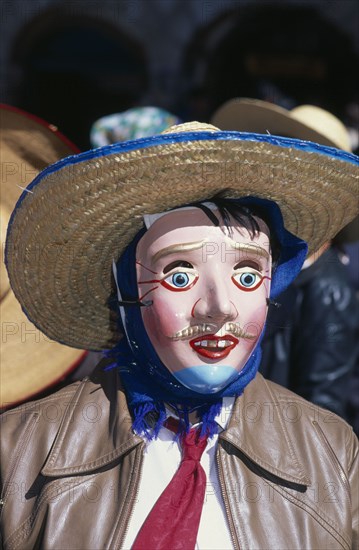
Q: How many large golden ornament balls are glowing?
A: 0